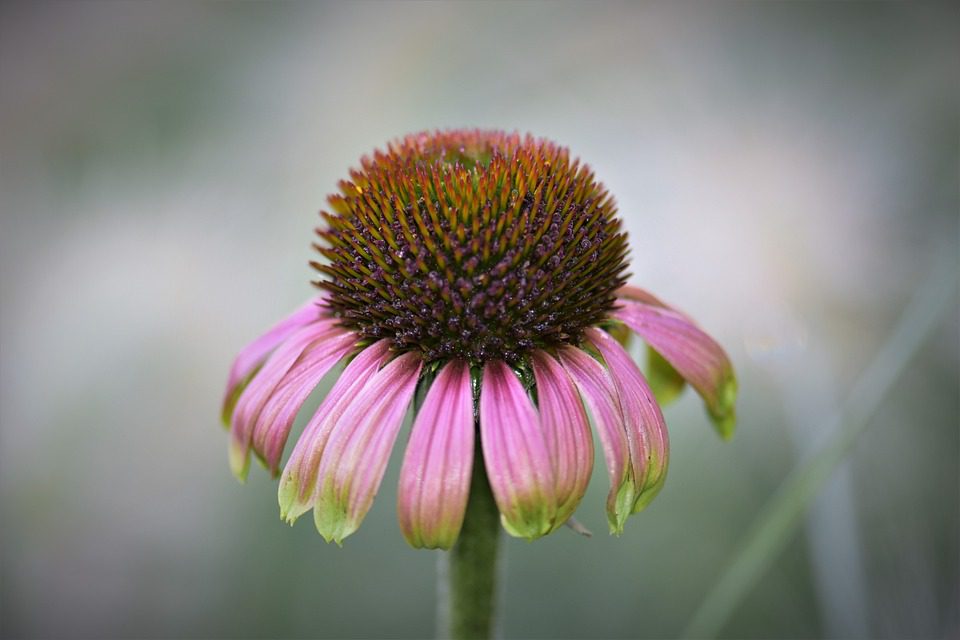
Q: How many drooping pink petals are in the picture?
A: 11